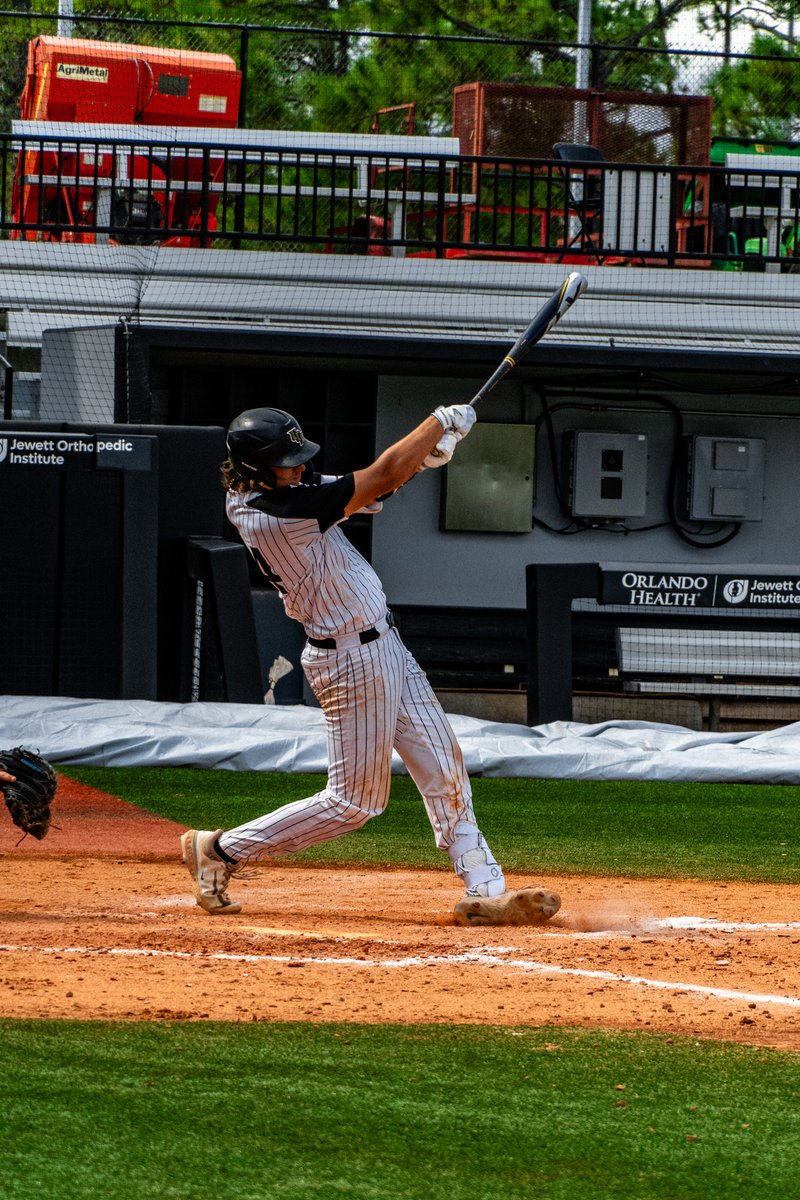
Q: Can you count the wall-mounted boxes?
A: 3